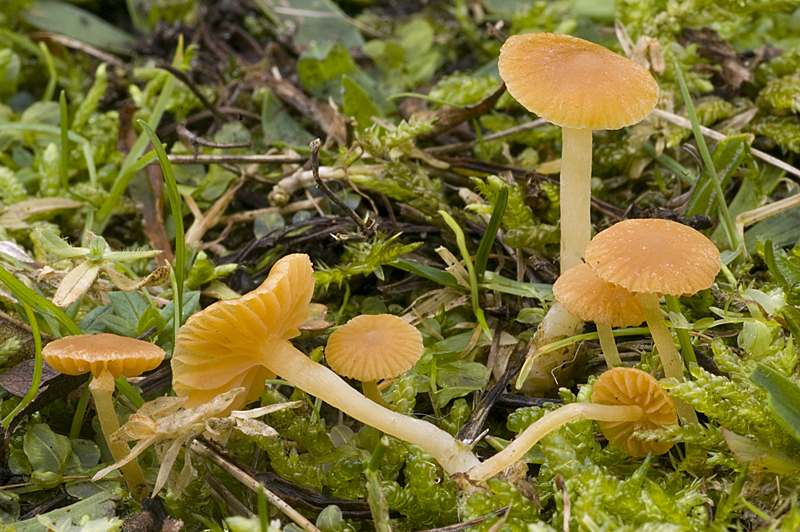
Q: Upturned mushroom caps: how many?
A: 2